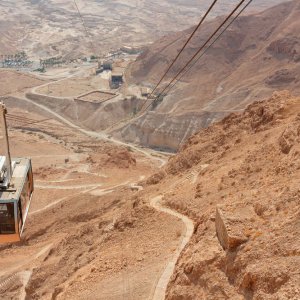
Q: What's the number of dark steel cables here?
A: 3